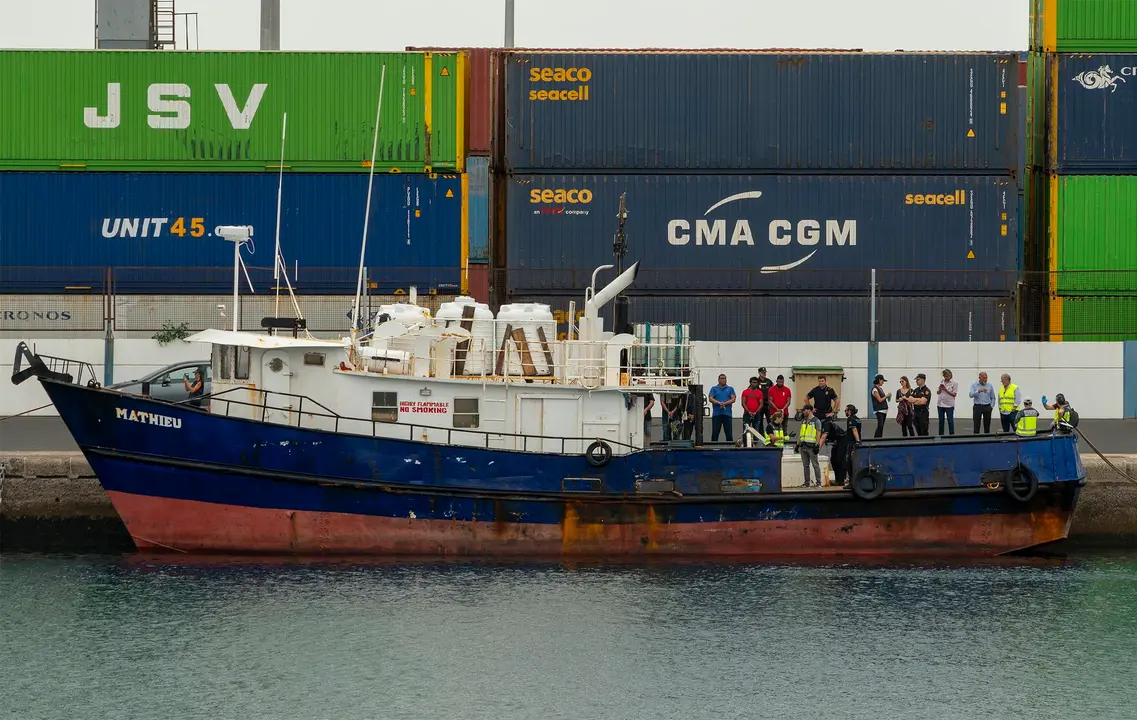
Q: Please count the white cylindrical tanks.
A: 3